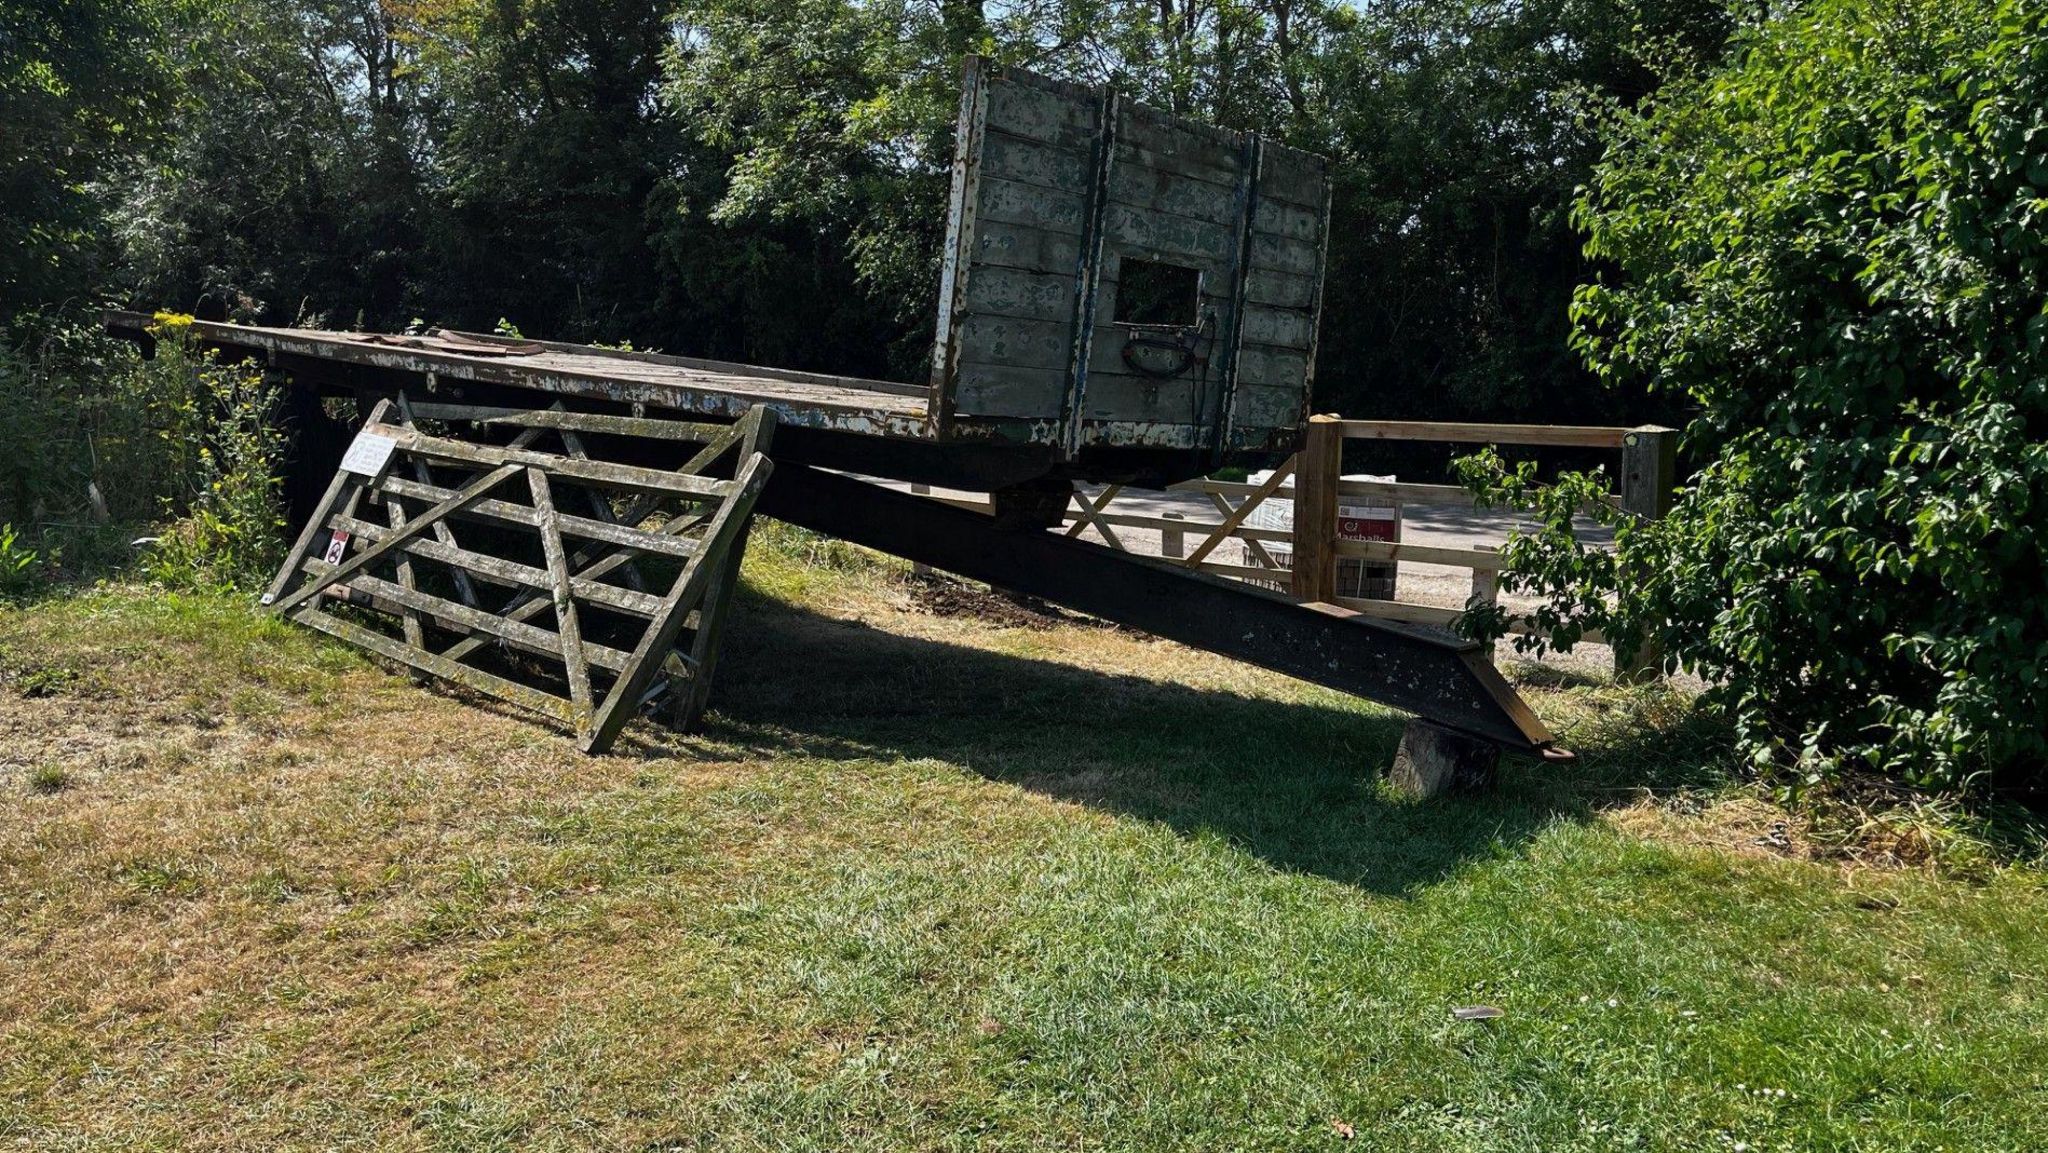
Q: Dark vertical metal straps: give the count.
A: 2